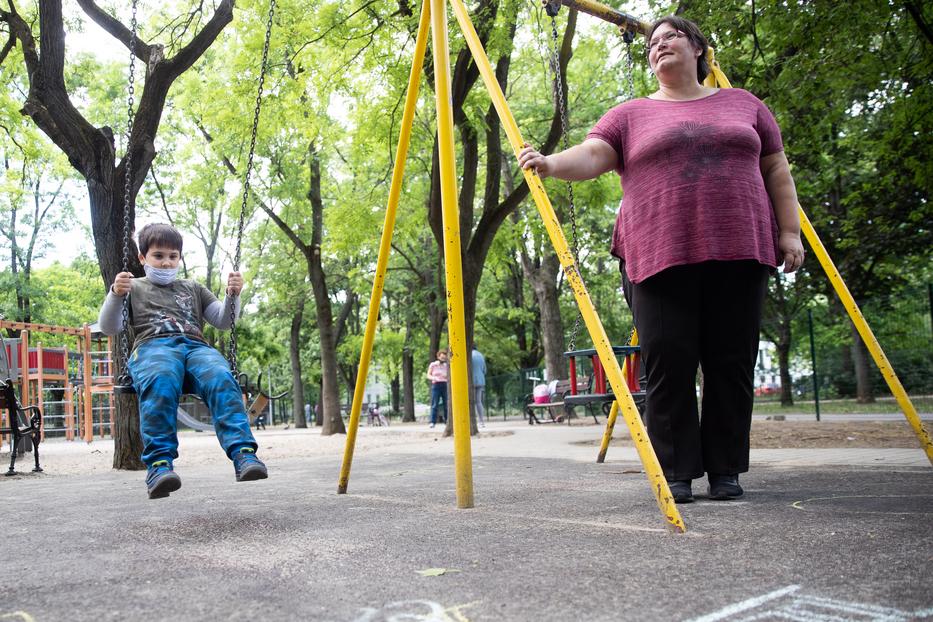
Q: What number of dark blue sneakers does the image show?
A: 2